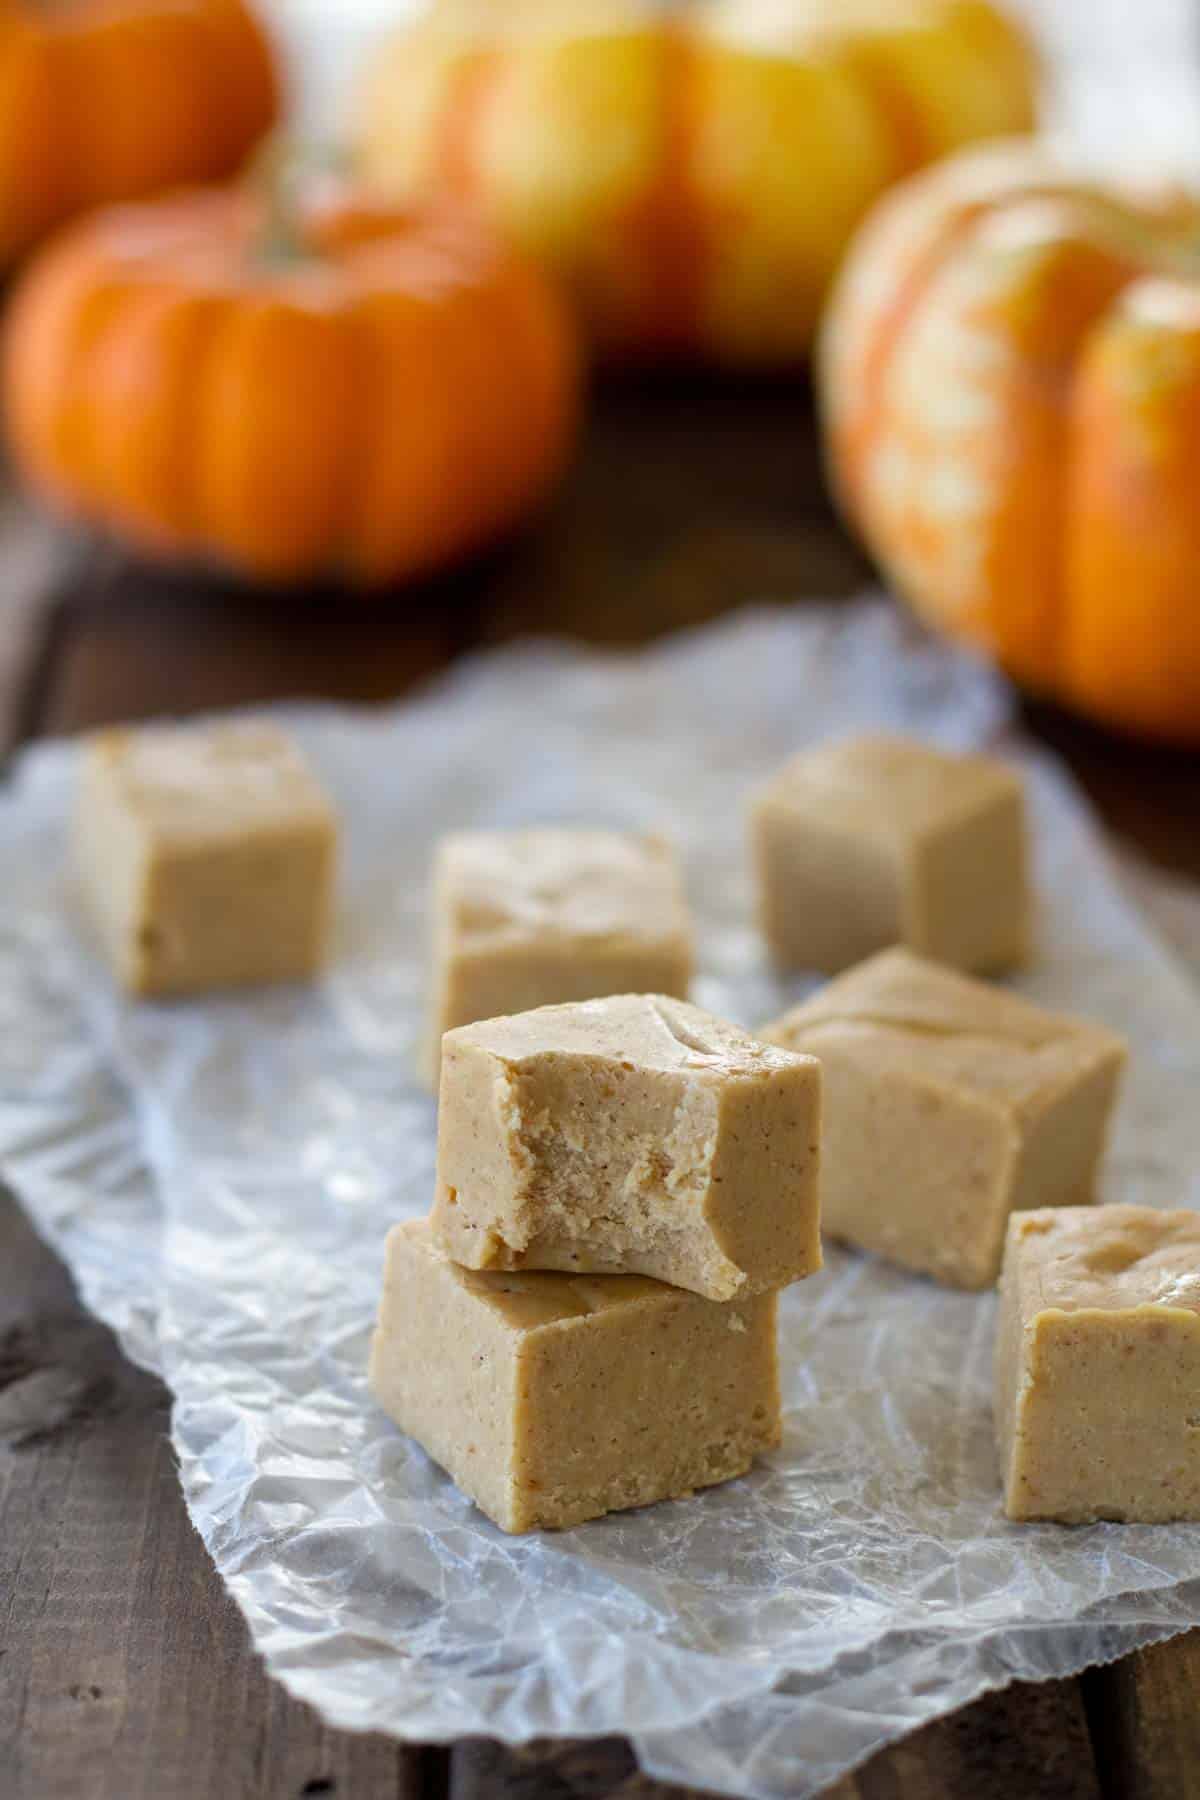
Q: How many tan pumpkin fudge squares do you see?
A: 7